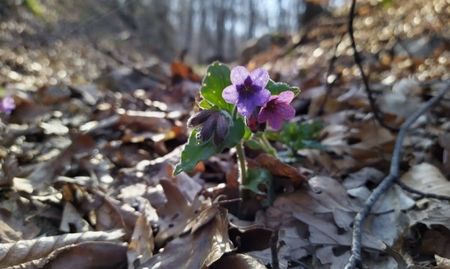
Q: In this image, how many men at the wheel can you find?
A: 0